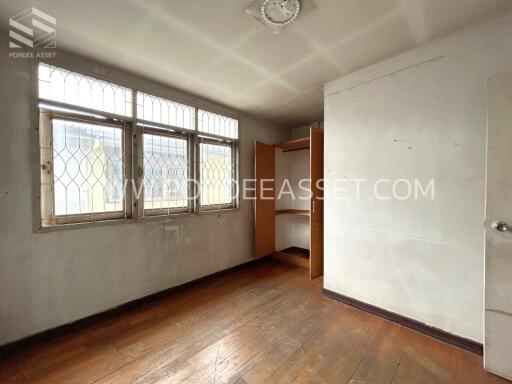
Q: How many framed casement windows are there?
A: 3